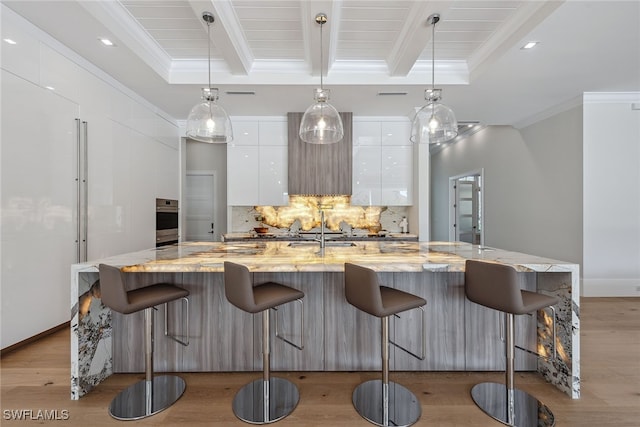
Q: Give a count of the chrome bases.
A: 4